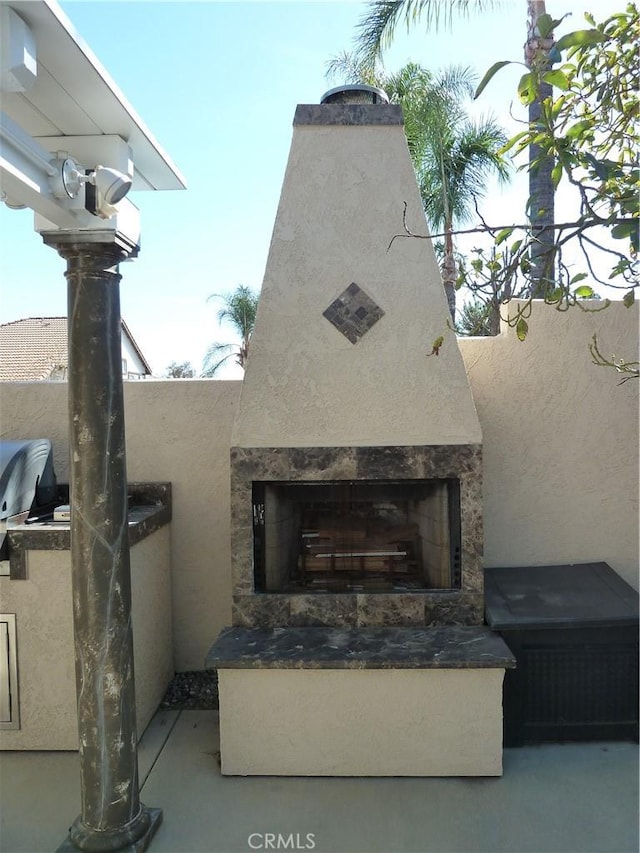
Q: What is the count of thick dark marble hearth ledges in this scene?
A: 1